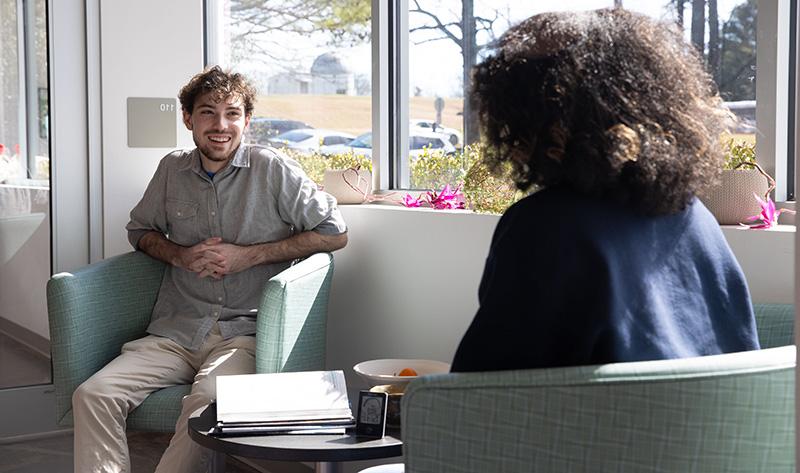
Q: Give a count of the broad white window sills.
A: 1